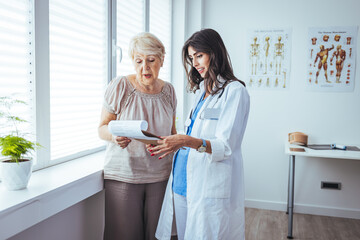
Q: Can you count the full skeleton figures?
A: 3